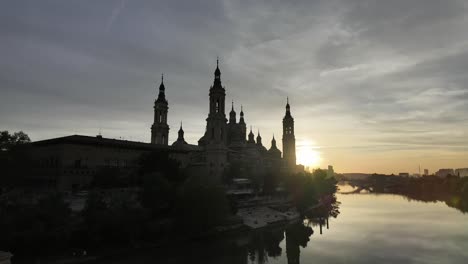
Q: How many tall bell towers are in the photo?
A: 3